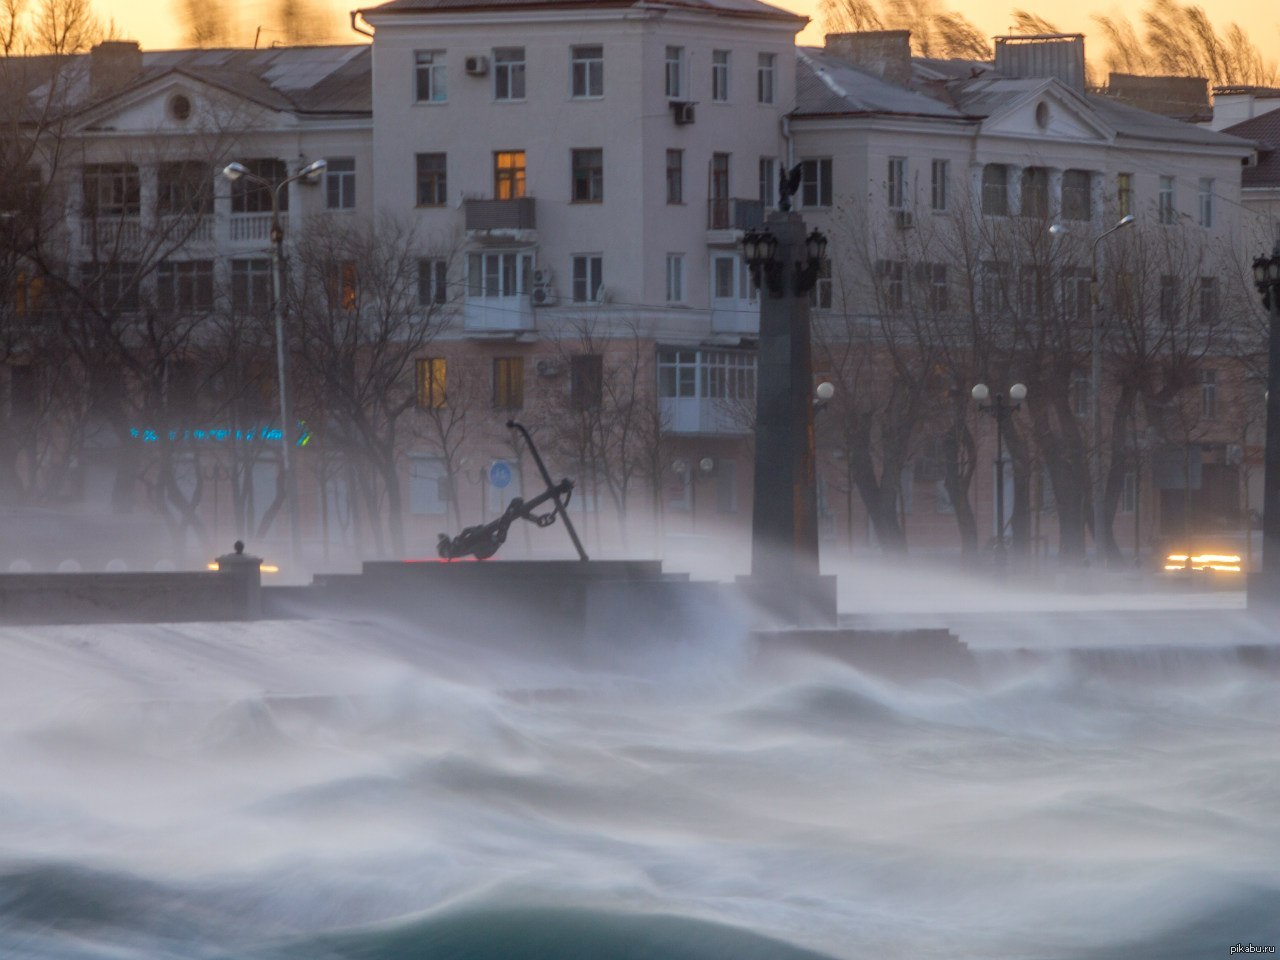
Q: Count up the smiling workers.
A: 0